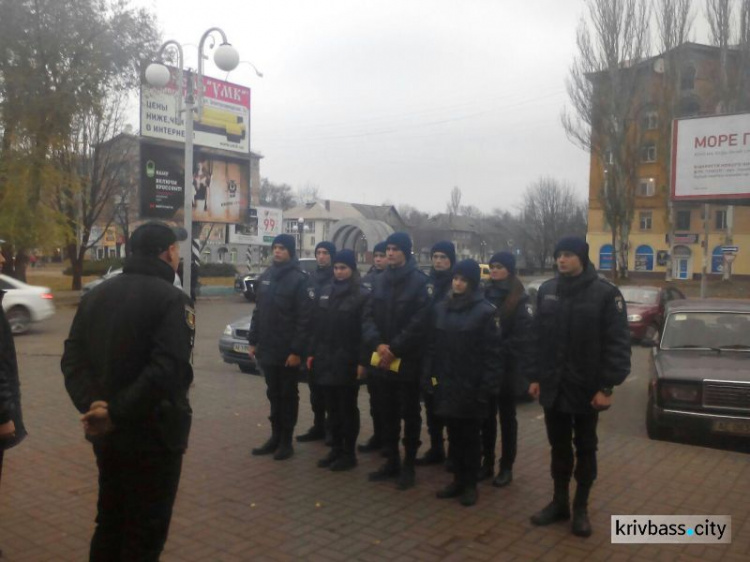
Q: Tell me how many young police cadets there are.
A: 9